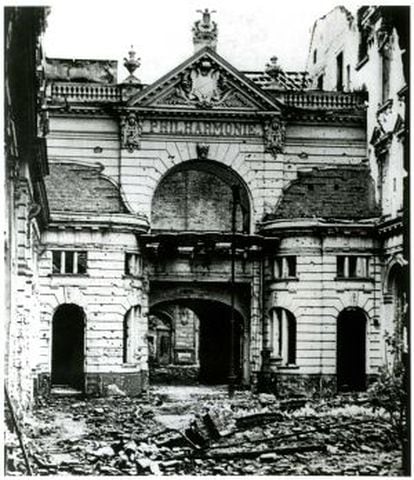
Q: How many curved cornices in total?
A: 2